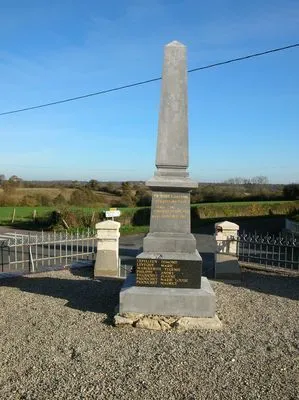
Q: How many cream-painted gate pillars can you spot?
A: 2